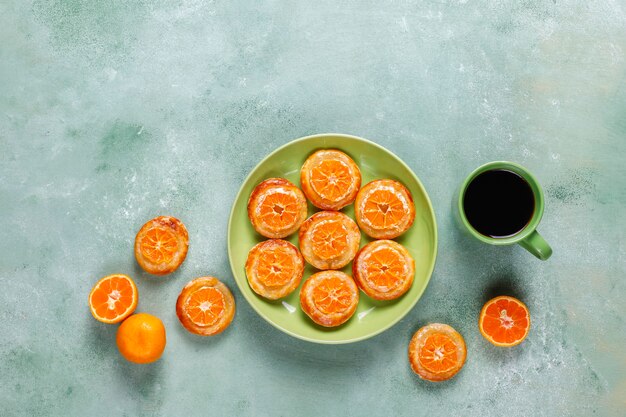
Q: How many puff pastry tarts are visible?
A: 10